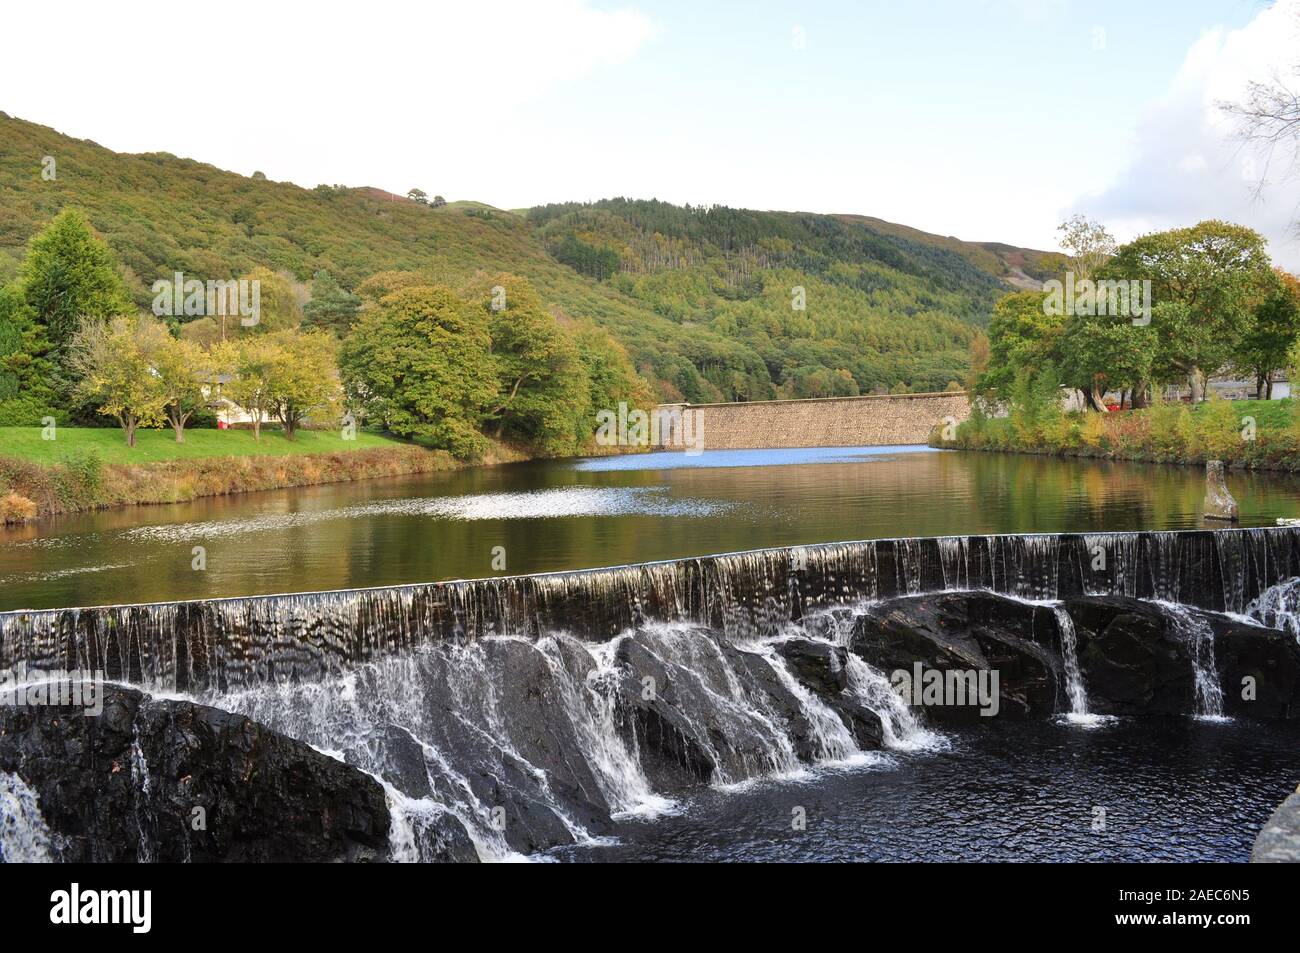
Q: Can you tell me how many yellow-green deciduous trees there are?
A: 4